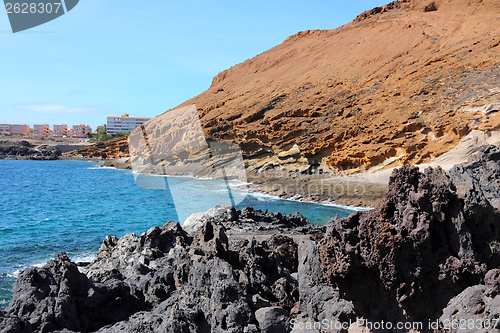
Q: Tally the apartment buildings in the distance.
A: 5